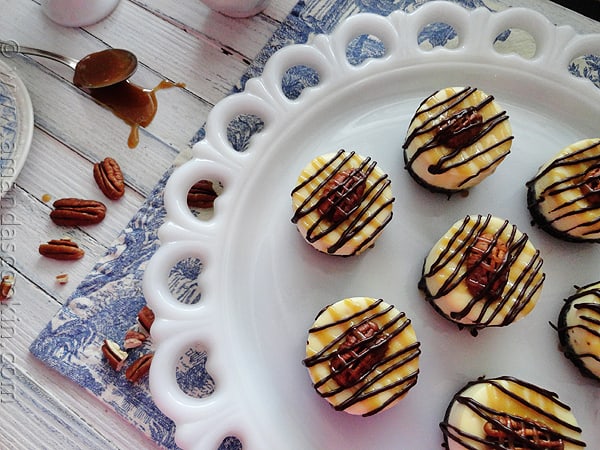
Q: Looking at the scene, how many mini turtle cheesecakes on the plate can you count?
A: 7